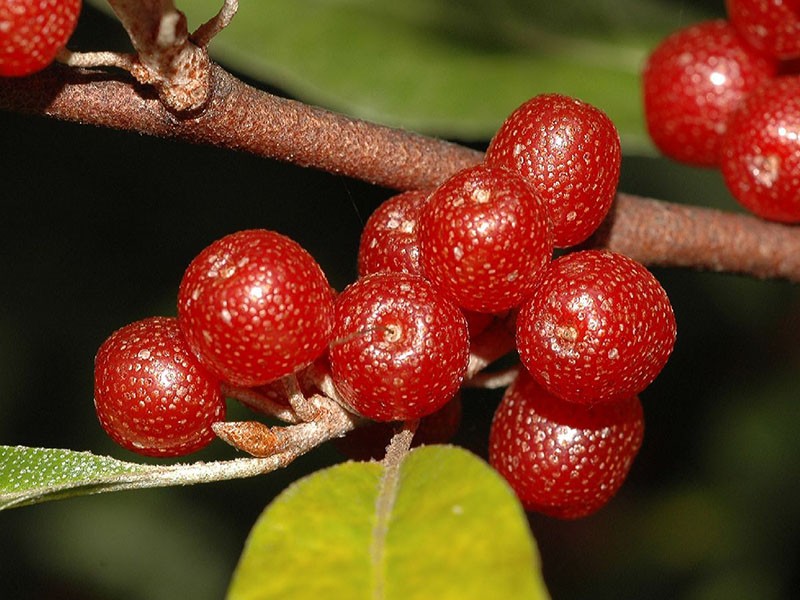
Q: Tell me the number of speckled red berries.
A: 12